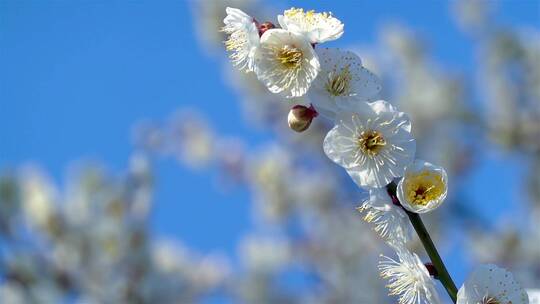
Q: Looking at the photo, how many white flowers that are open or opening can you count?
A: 9